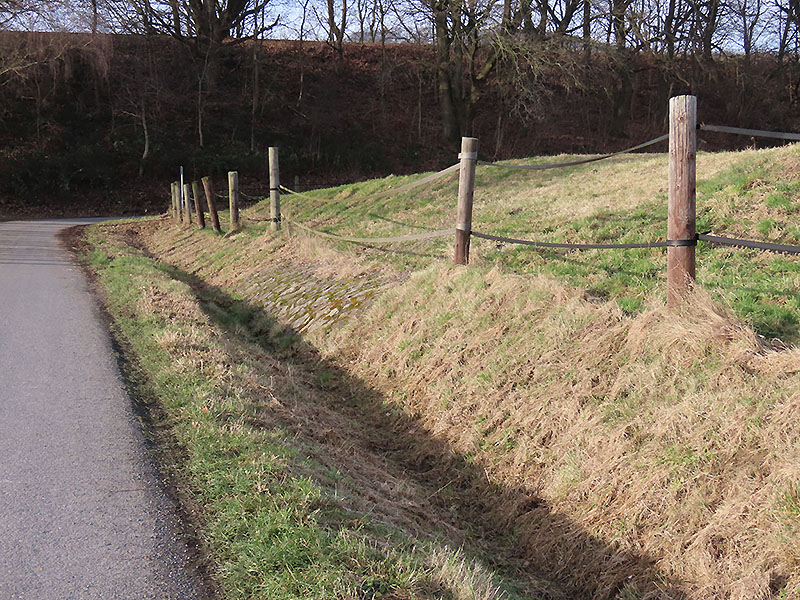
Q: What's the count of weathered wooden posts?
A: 9